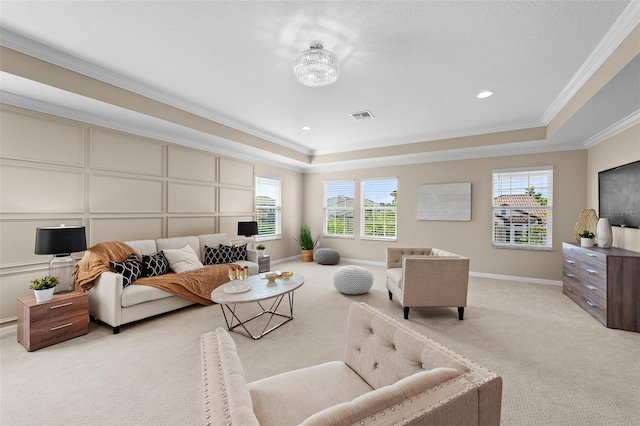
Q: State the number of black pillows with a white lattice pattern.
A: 4